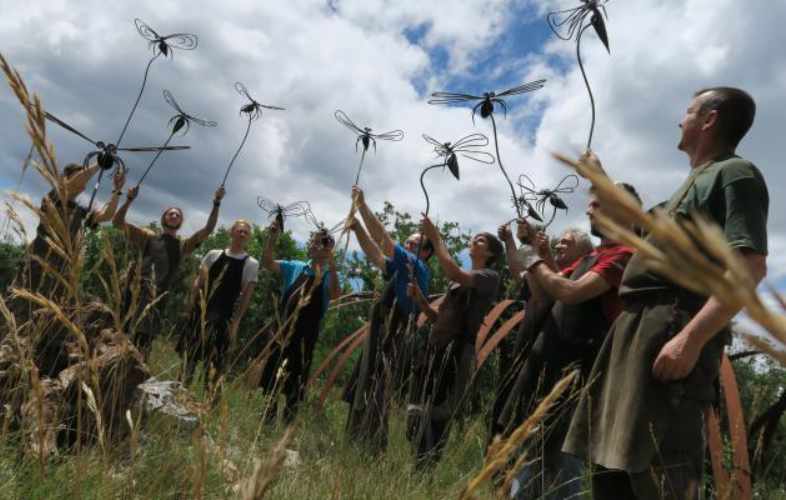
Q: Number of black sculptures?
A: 12